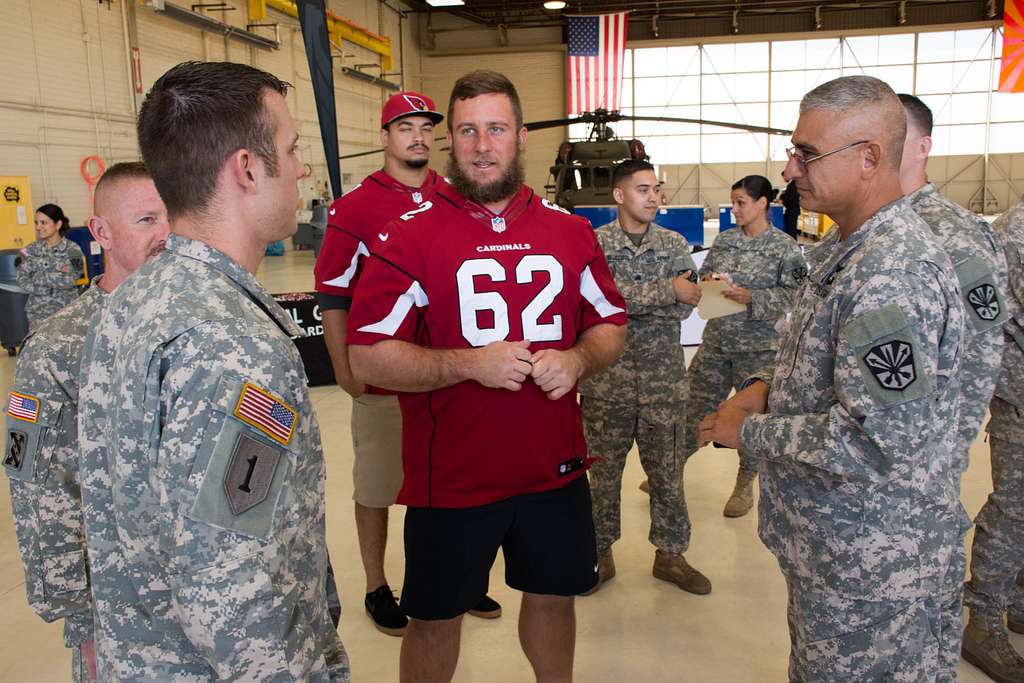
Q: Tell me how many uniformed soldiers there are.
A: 8